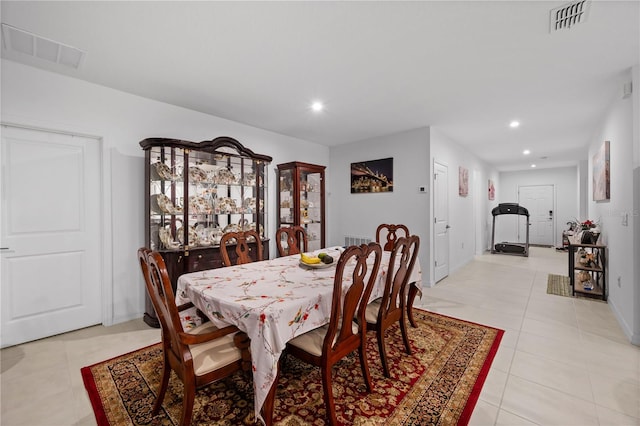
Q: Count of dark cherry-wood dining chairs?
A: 6